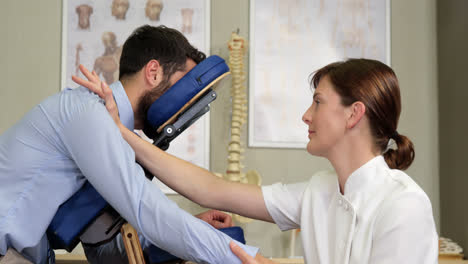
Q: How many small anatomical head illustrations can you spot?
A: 2